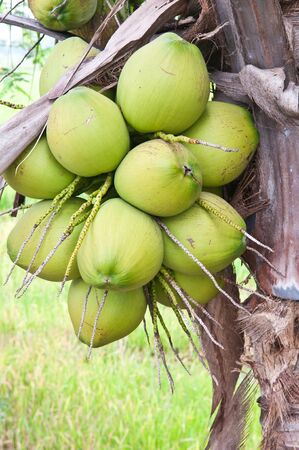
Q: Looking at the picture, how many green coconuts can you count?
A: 12